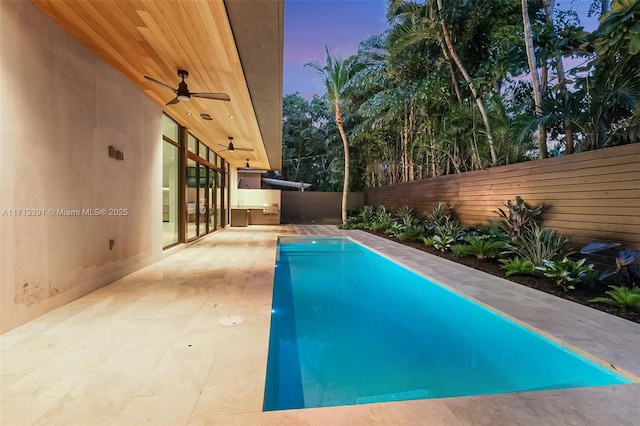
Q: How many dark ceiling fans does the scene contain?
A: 3